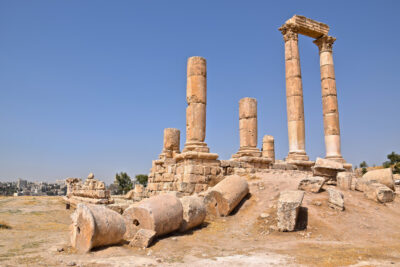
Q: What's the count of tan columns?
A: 6